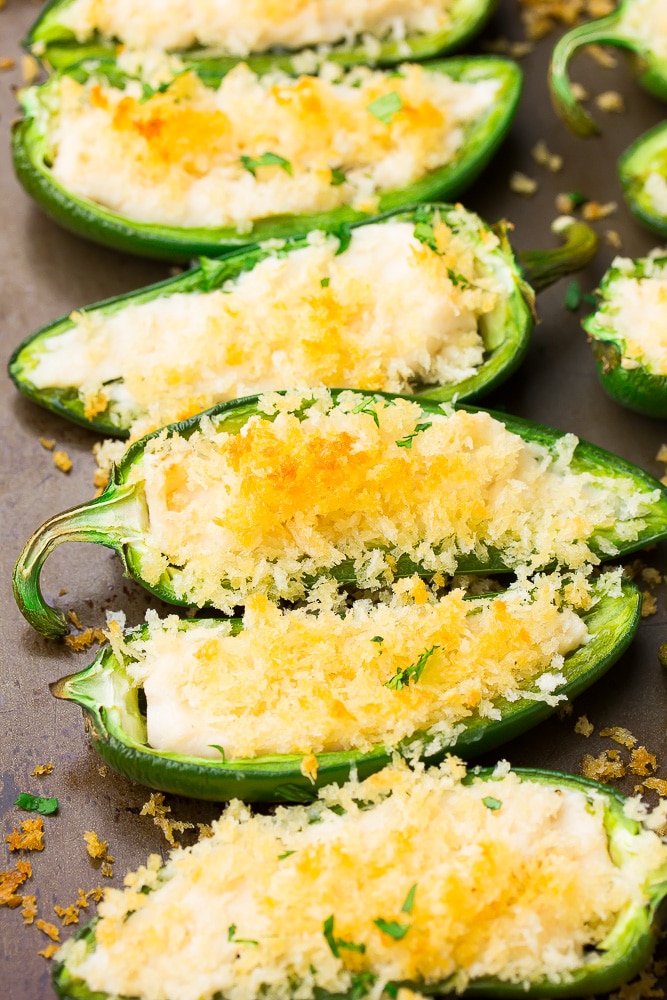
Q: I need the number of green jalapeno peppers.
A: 9